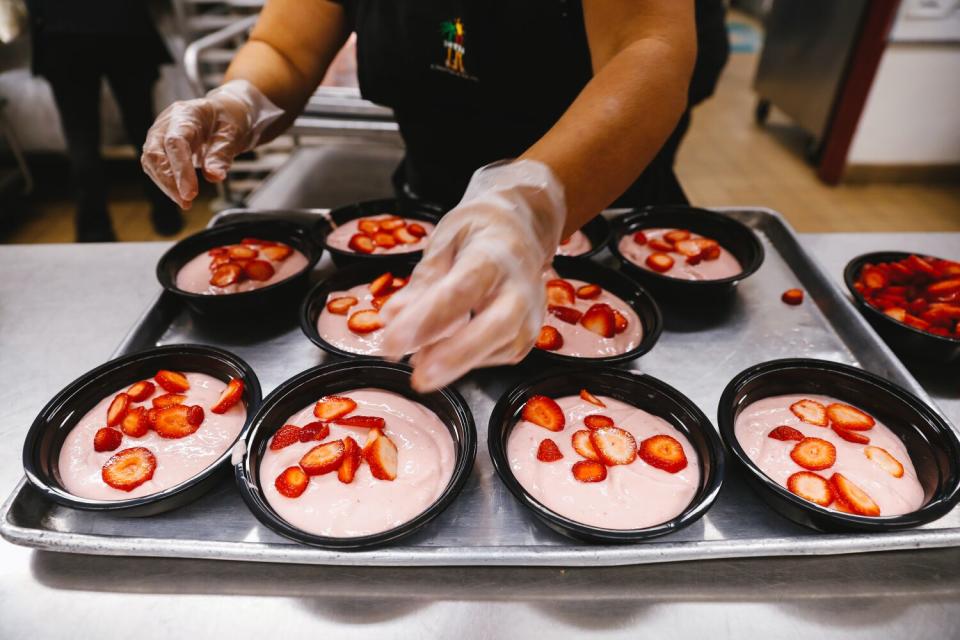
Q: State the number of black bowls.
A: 11